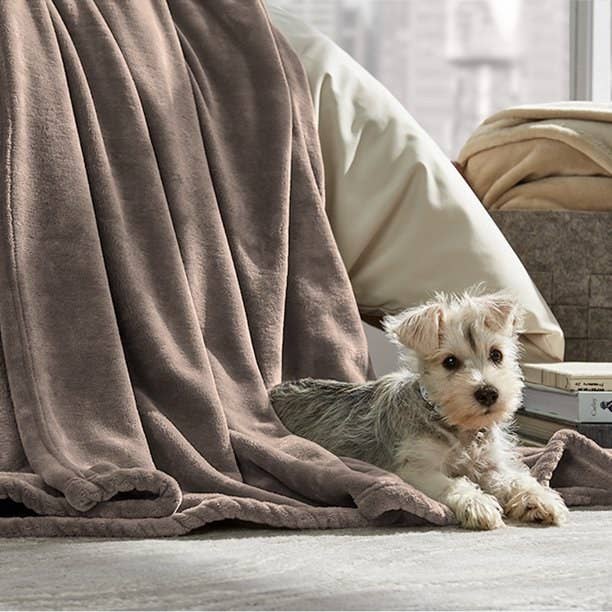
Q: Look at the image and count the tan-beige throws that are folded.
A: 1